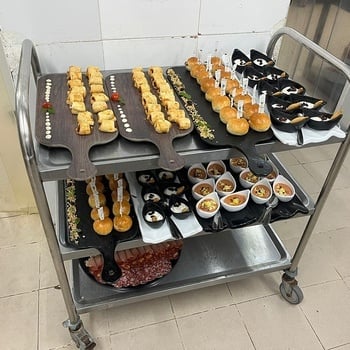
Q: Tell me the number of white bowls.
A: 11